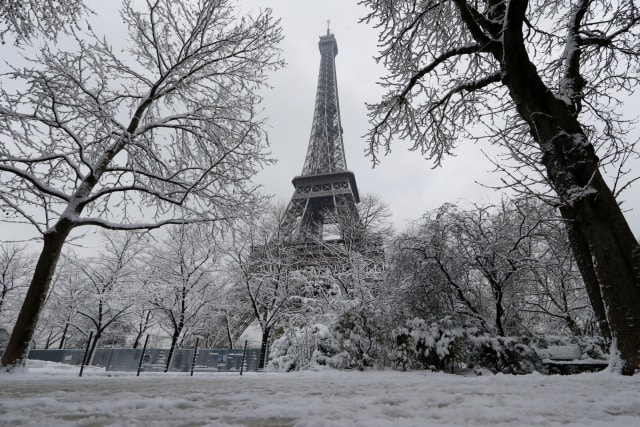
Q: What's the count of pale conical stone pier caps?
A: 0